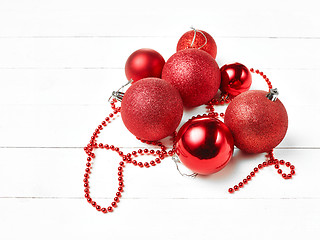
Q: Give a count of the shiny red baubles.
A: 2